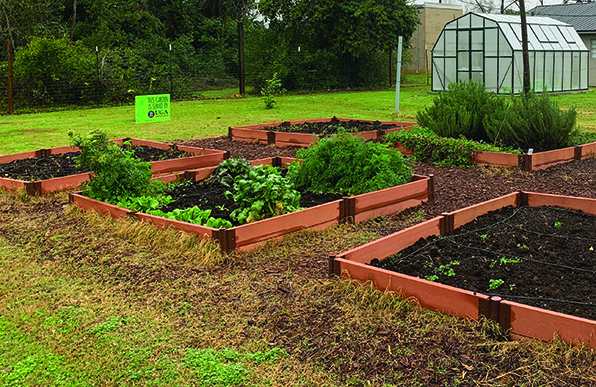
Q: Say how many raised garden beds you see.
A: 5